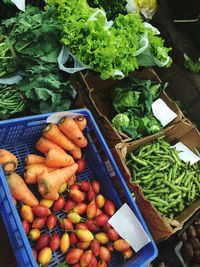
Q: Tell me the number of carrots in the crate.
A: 10